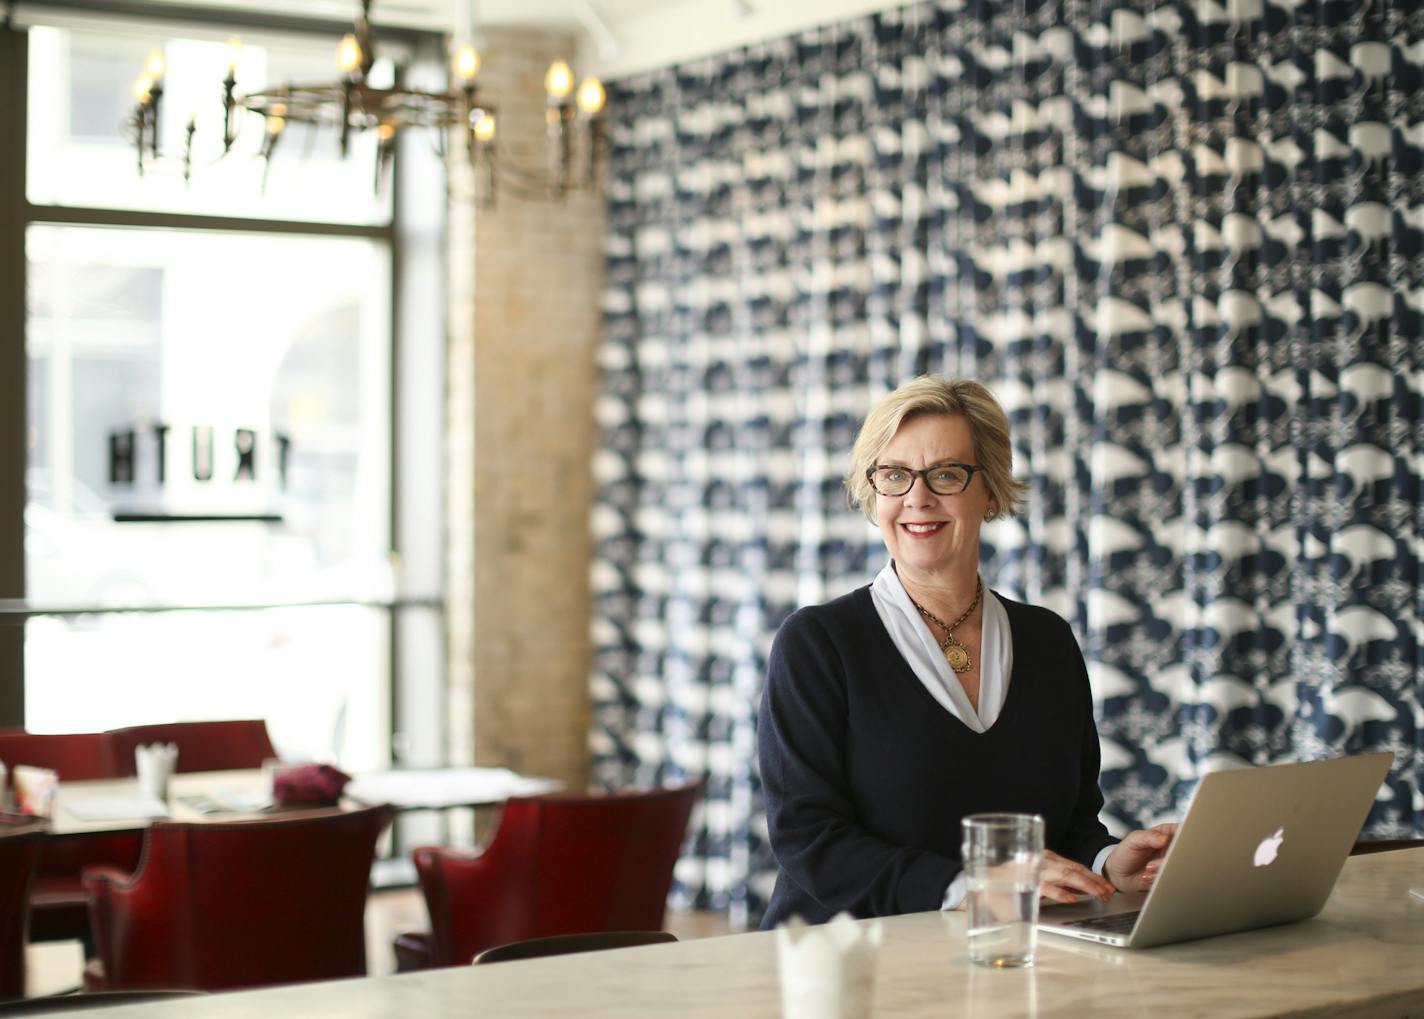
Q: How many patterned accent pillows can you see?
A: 0